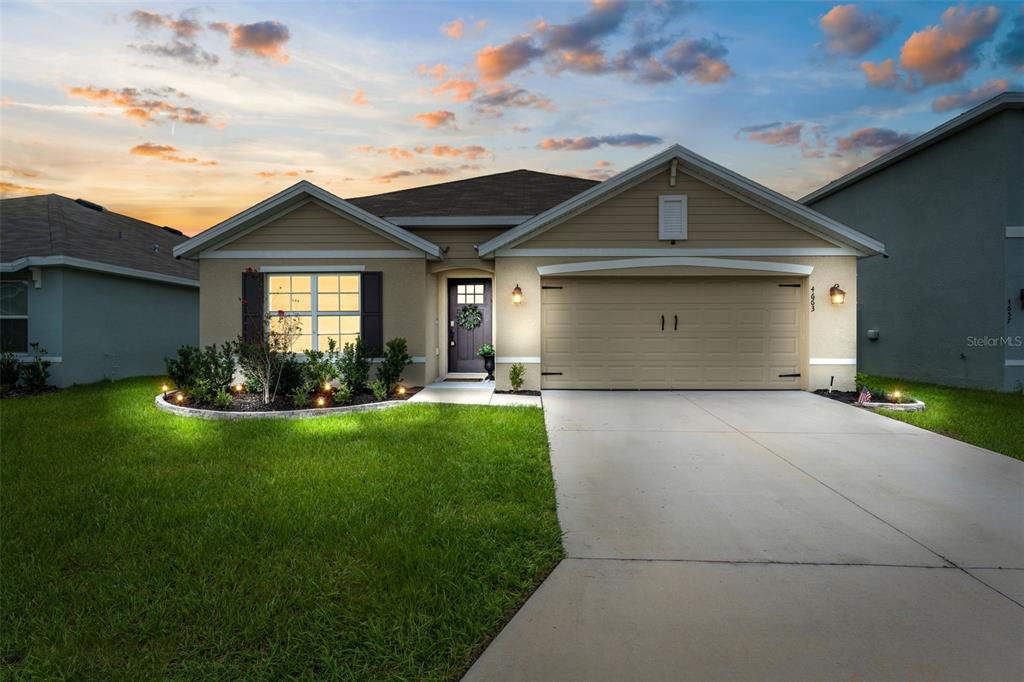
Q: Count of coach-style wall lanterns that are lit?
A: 2